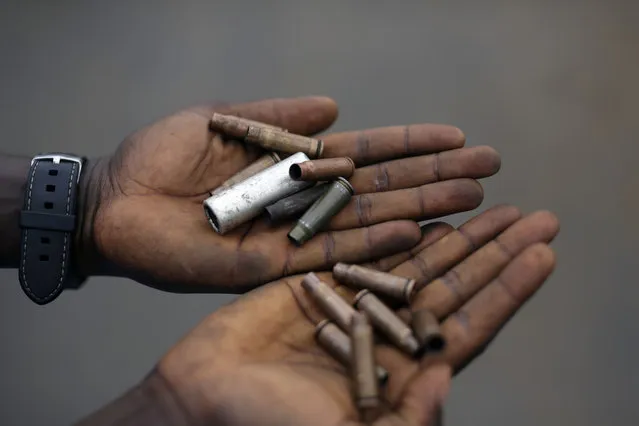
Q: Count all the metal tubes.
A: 13